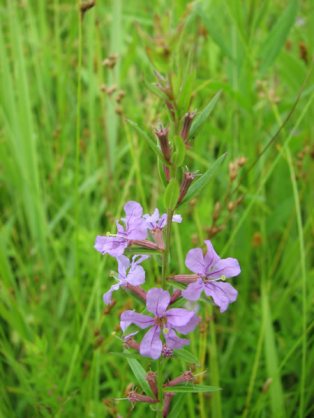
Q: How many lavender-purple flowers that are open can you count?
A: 5